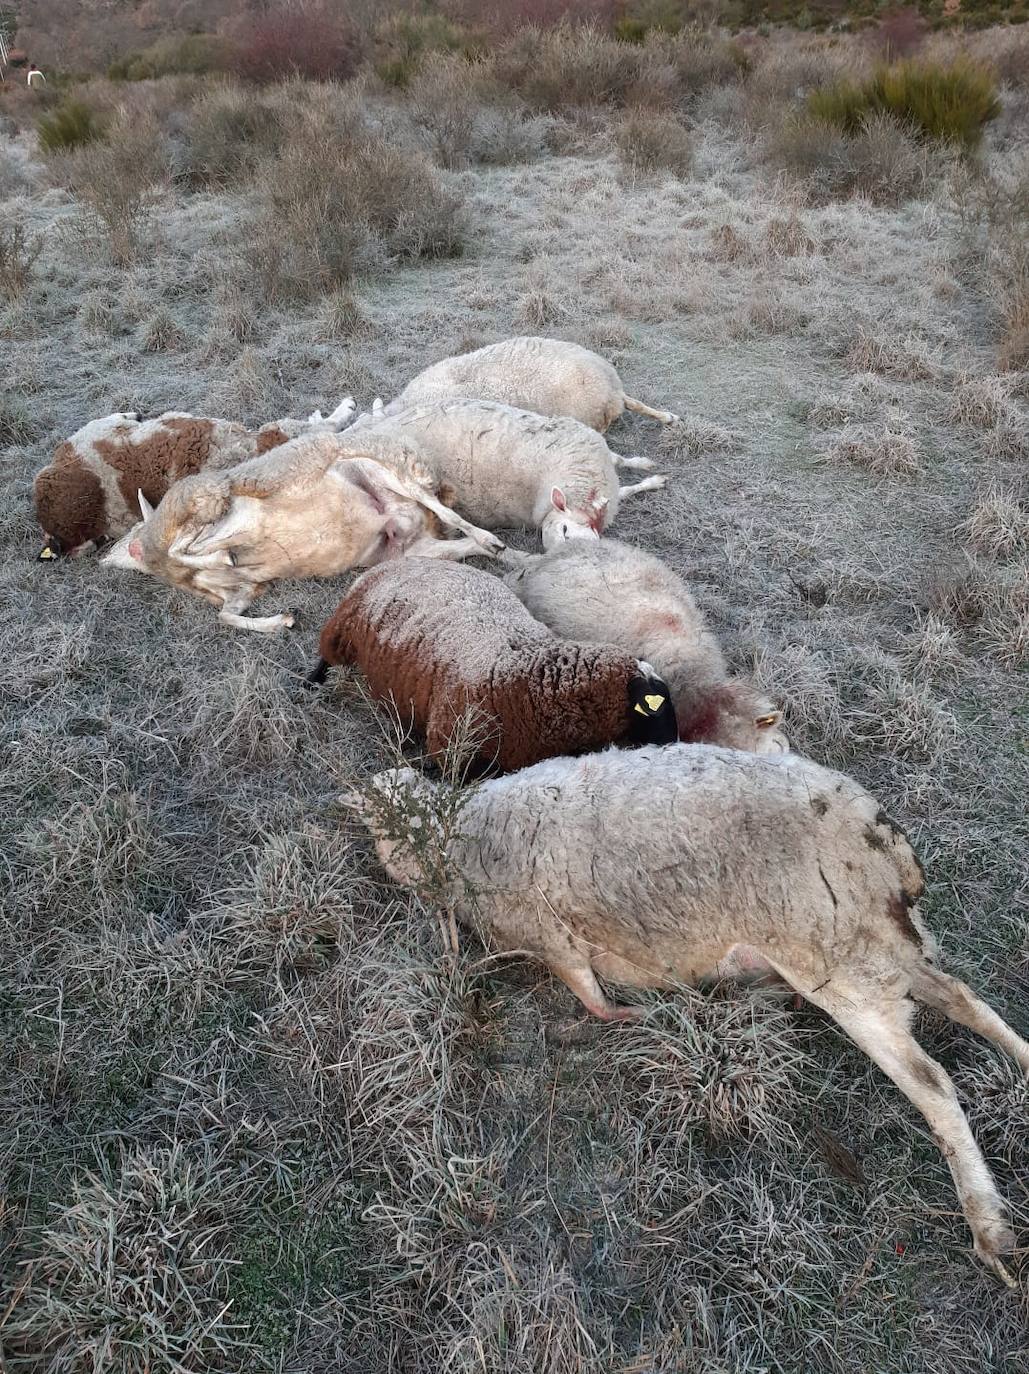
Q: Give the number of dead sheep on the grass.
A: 7